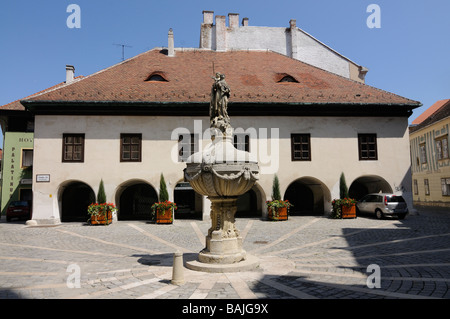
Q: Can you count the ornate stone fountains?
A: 1